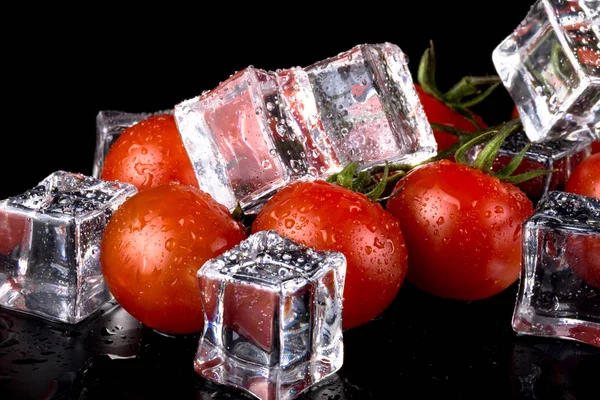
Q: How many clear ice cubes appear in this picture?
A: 8